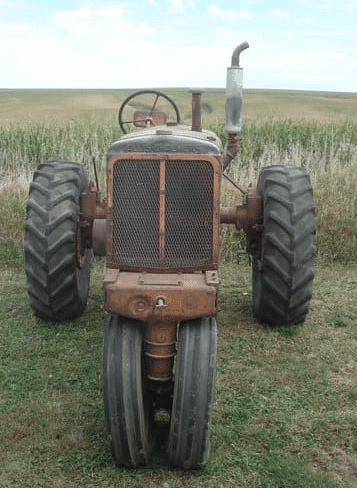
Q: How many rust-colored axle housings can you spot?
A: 2